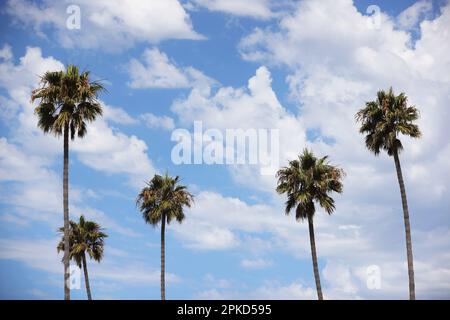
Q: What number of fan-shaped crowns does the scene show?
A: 5